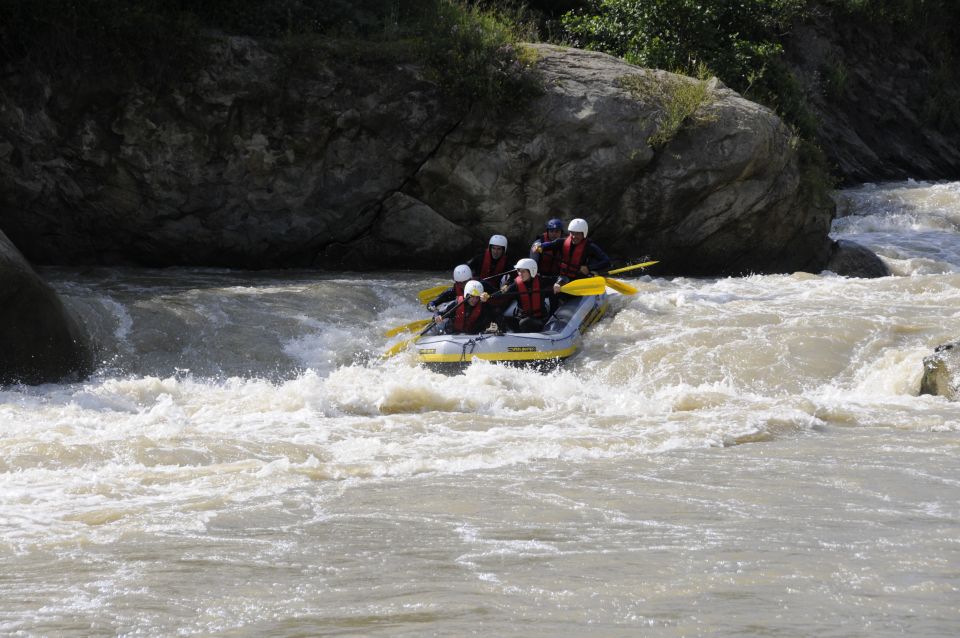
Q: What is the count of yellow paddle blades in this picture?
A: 6